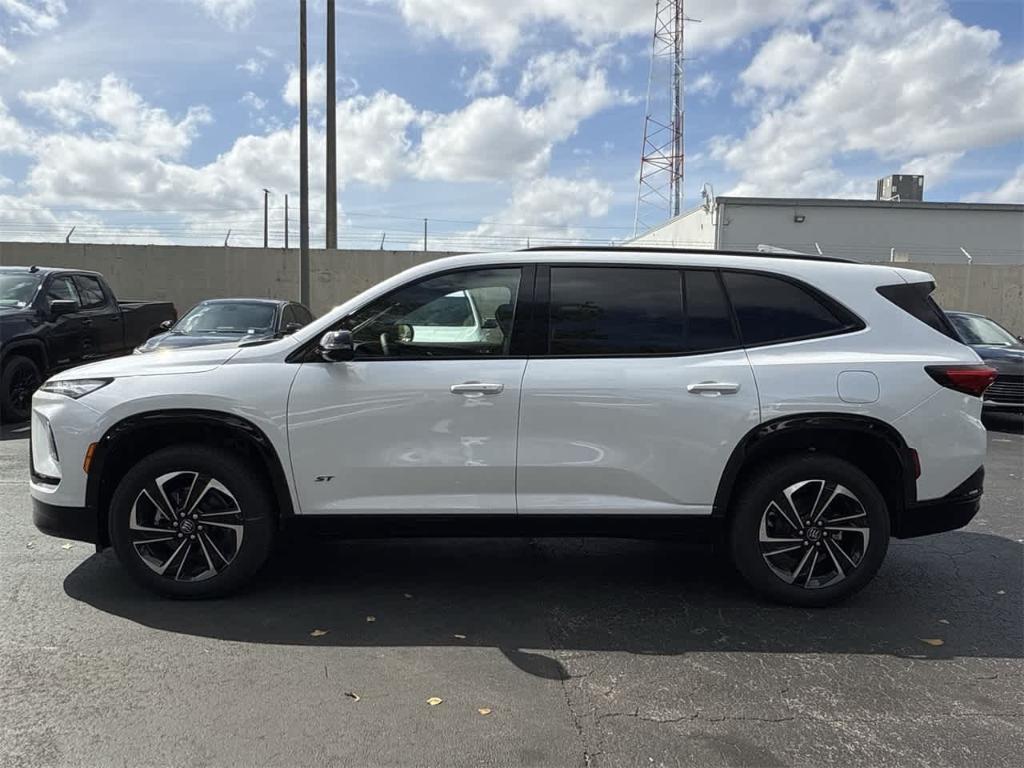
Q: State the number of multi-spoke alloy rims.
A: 2